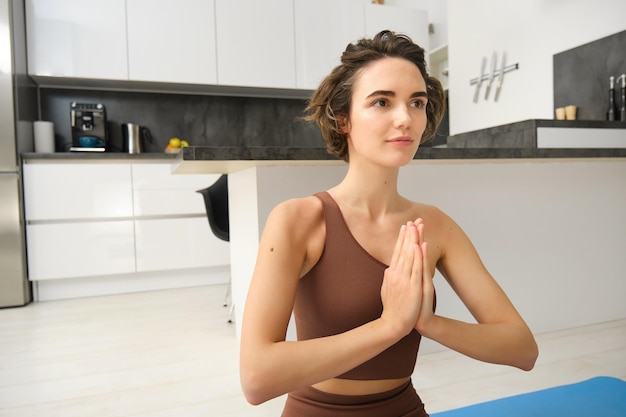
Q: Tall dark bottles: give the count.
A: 2